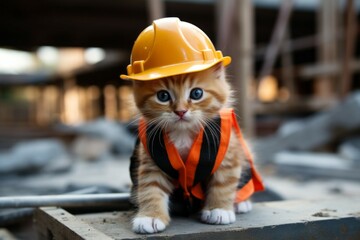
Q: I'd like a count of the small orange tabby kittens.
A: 1